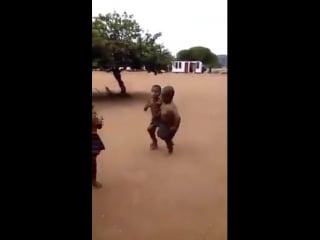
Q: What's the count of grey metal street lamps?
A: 0